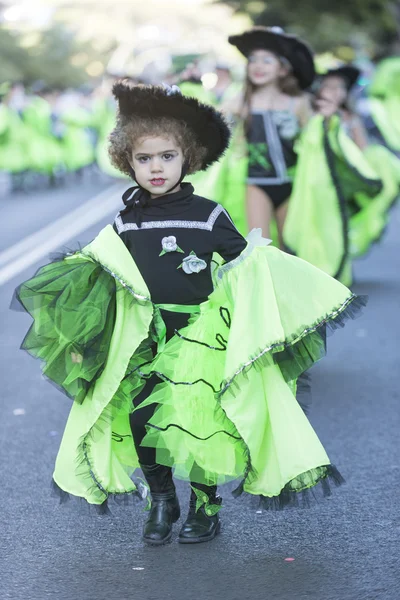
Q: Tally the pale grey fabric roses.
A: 2